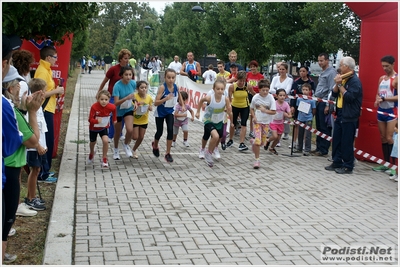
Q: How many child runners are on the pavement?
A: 8